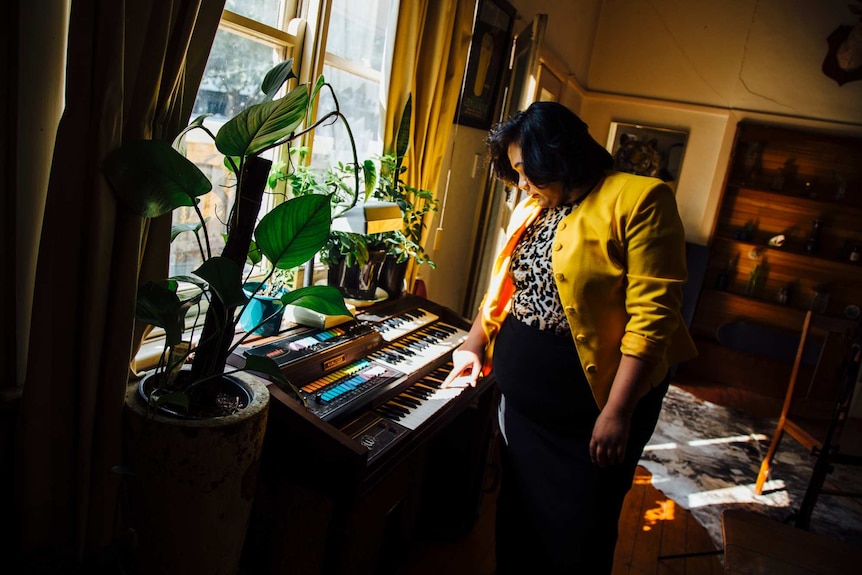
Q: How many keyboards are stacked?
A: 3